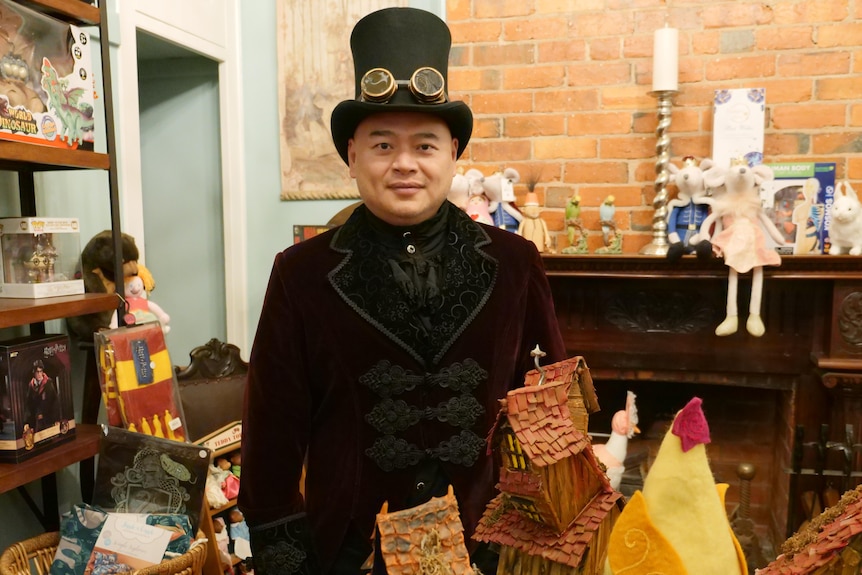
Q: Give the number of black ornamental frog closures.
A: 3